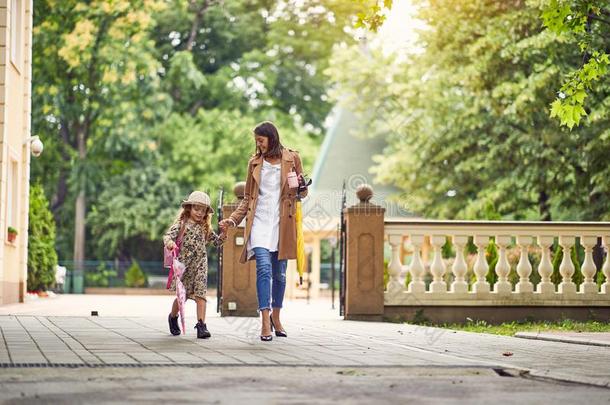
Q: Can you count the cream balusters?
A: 11